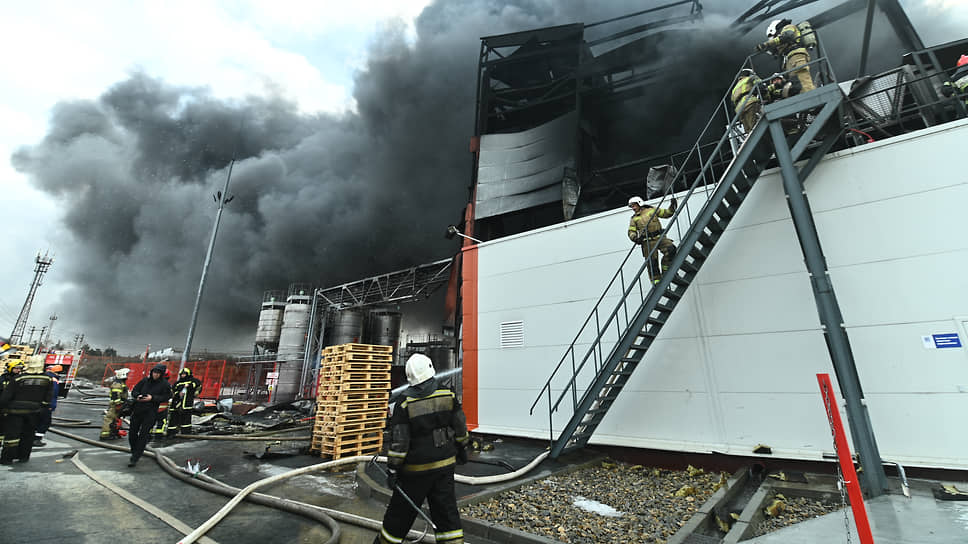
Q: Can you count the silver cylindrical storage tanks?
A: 4